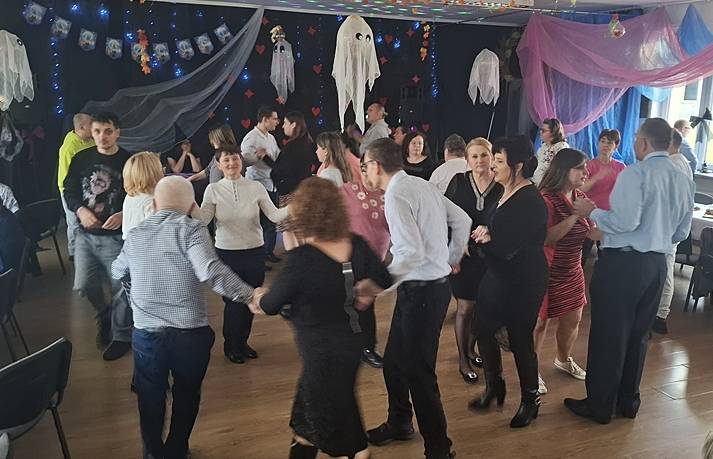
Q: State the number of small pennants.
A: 9